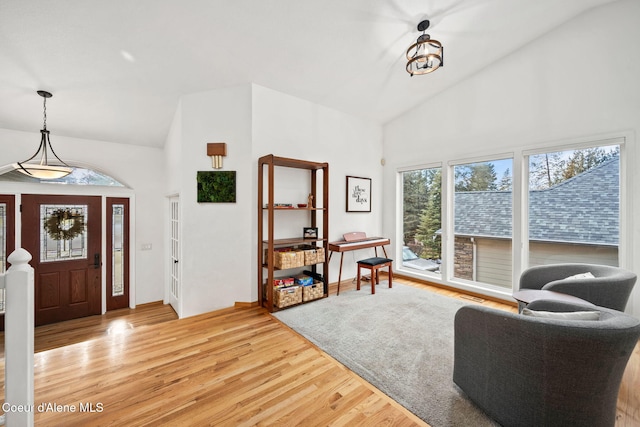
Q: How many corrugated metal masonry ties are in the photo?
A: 0